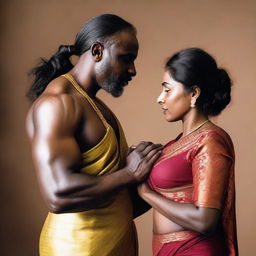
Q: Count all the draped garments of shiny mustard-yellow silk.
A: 1